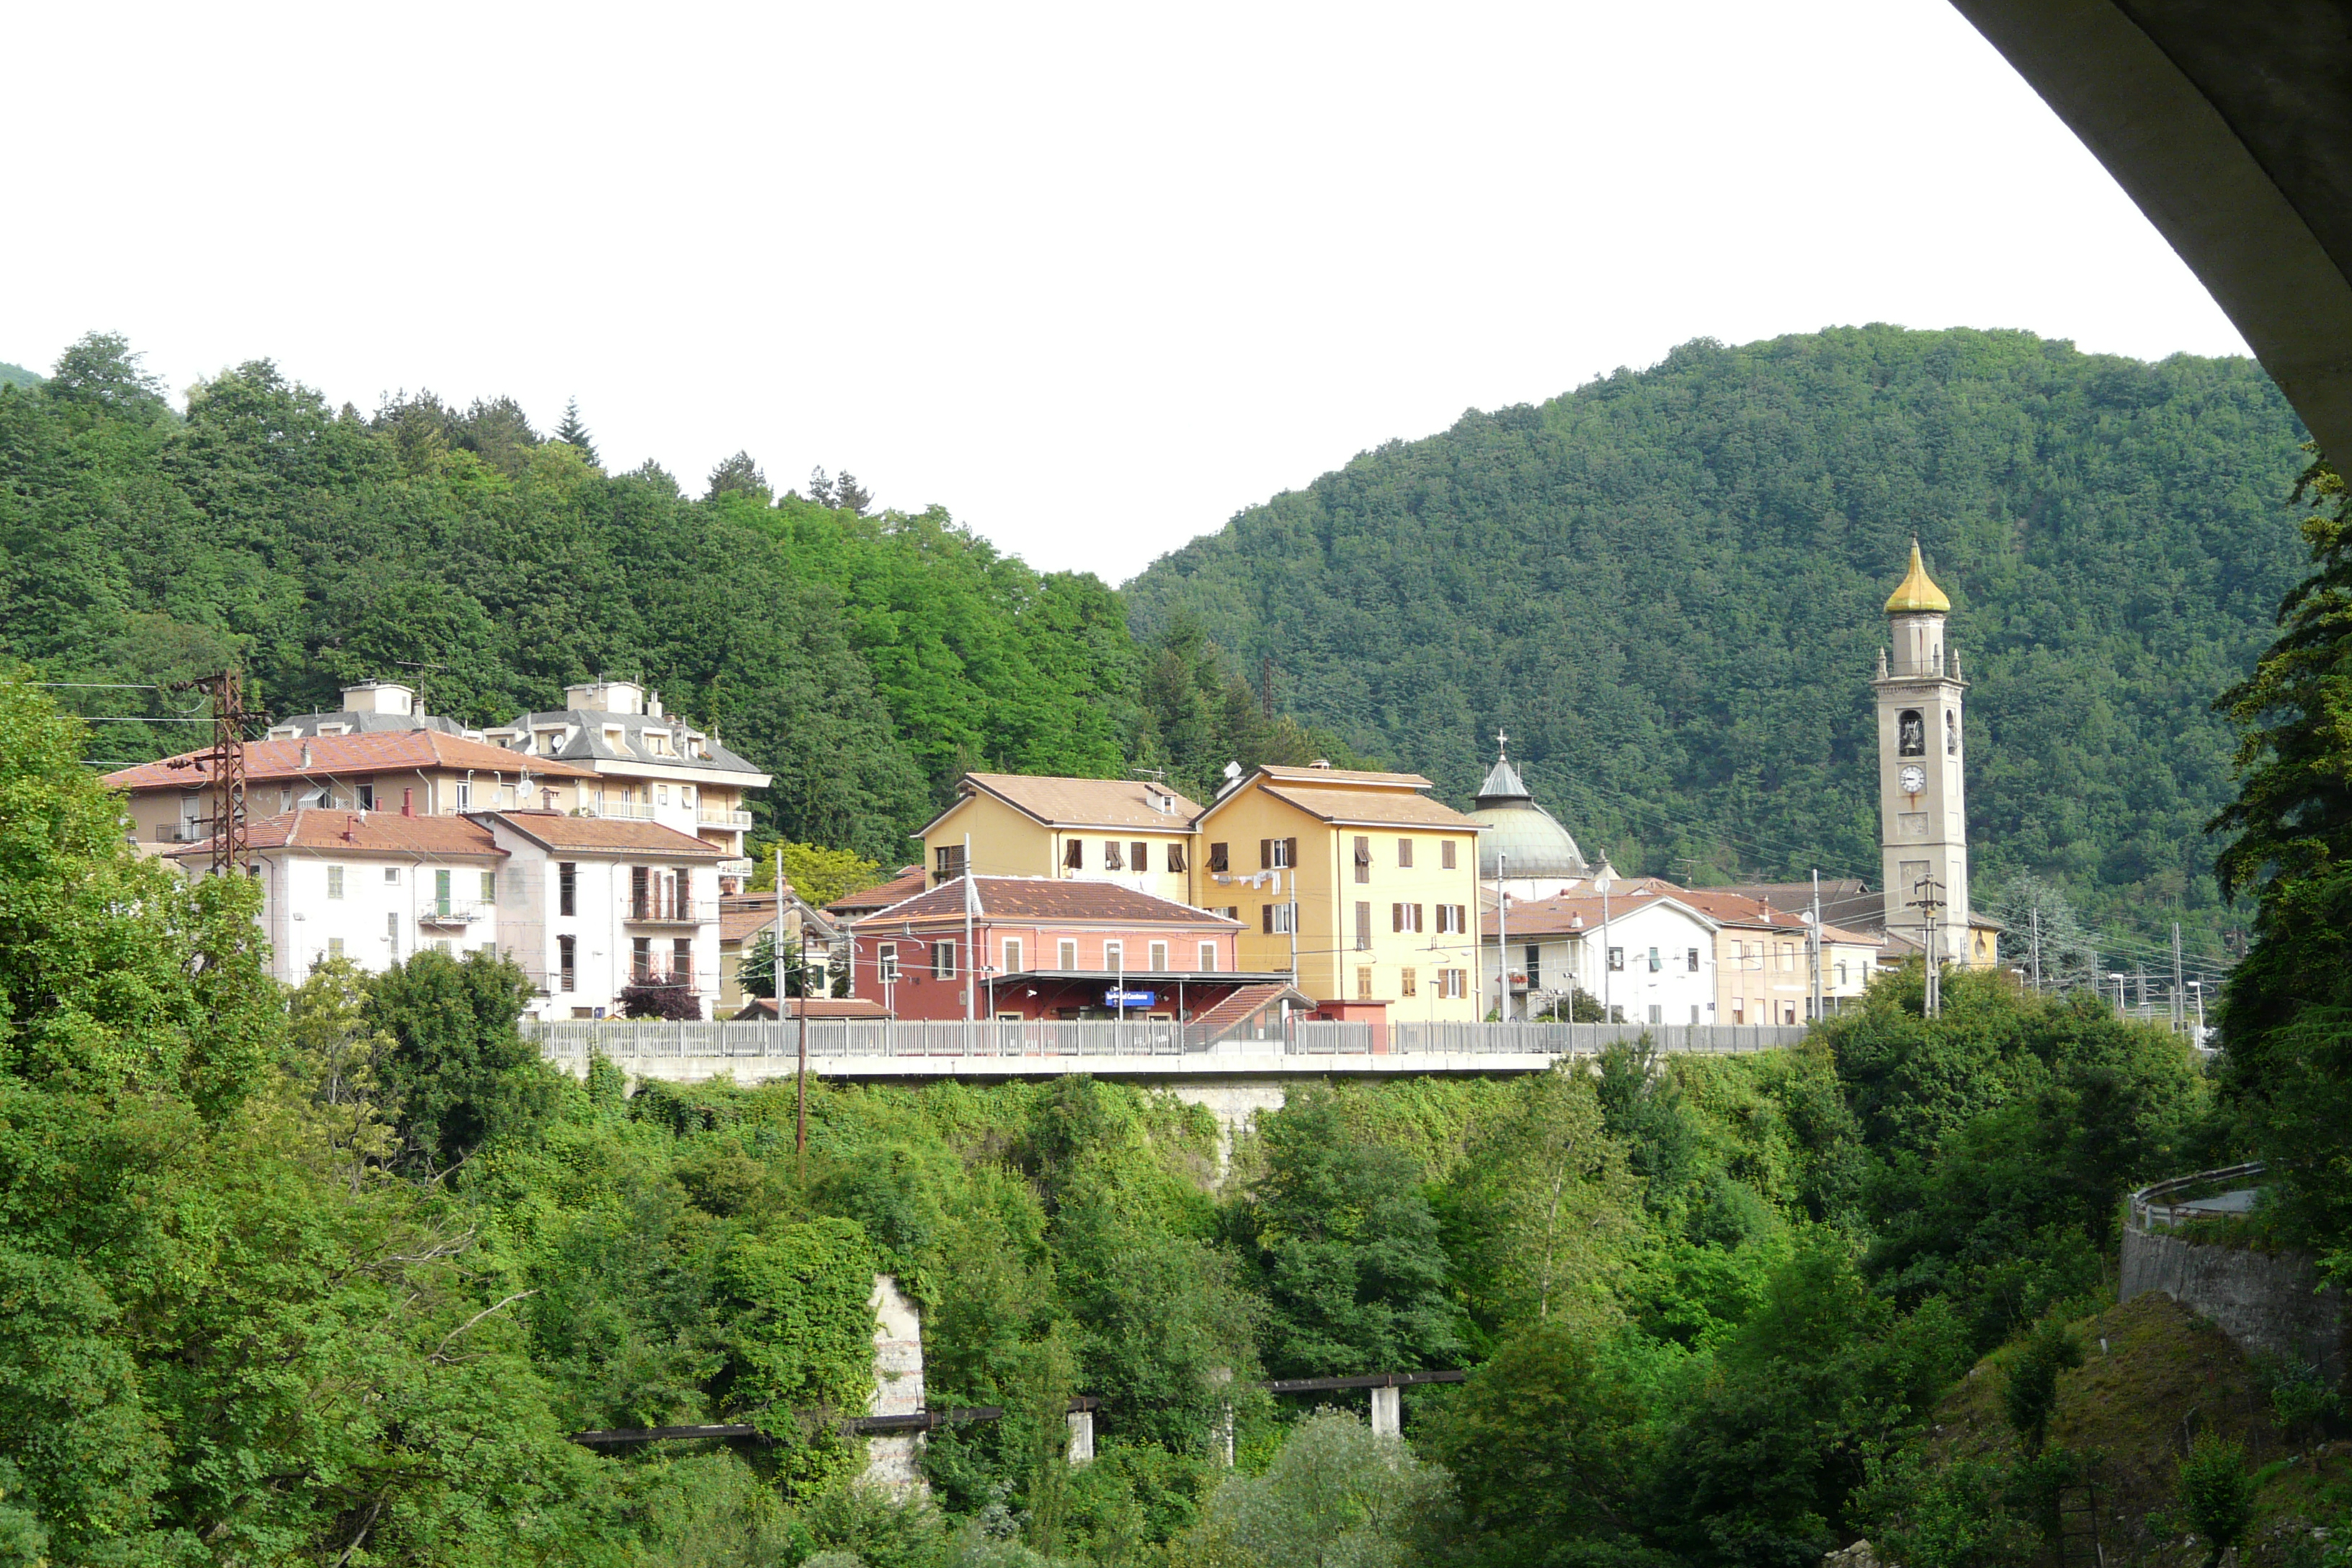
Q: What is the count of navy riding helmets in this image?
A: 0